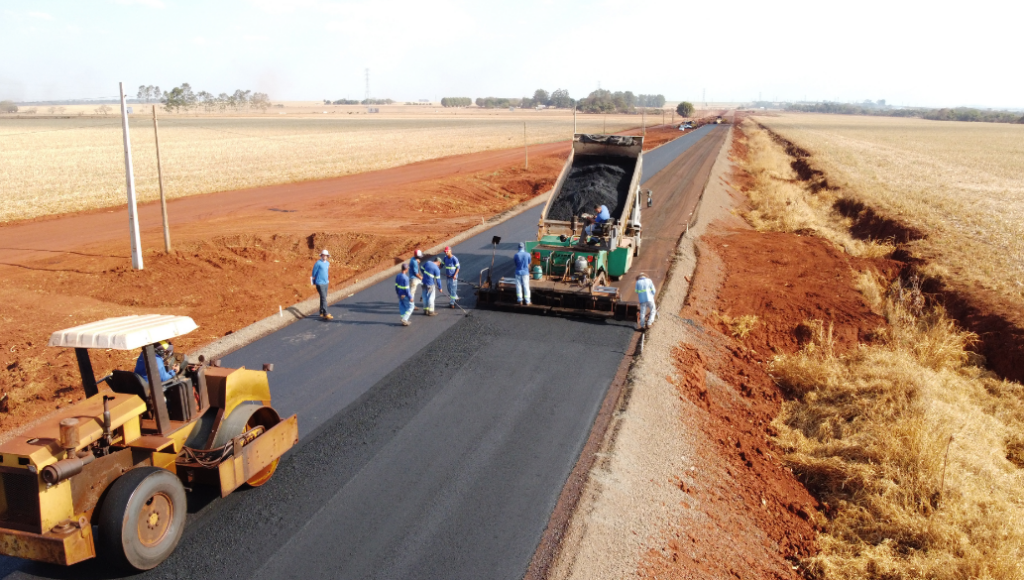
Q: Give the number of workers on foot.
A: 7